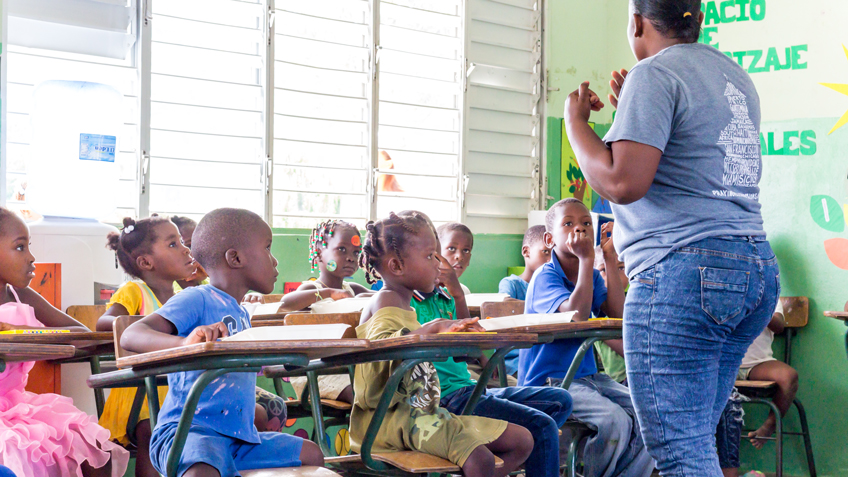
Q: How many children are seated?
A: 12